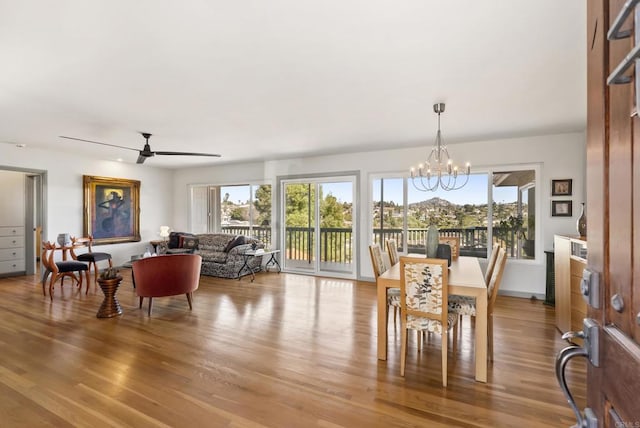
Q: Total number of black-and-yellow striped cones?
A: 0